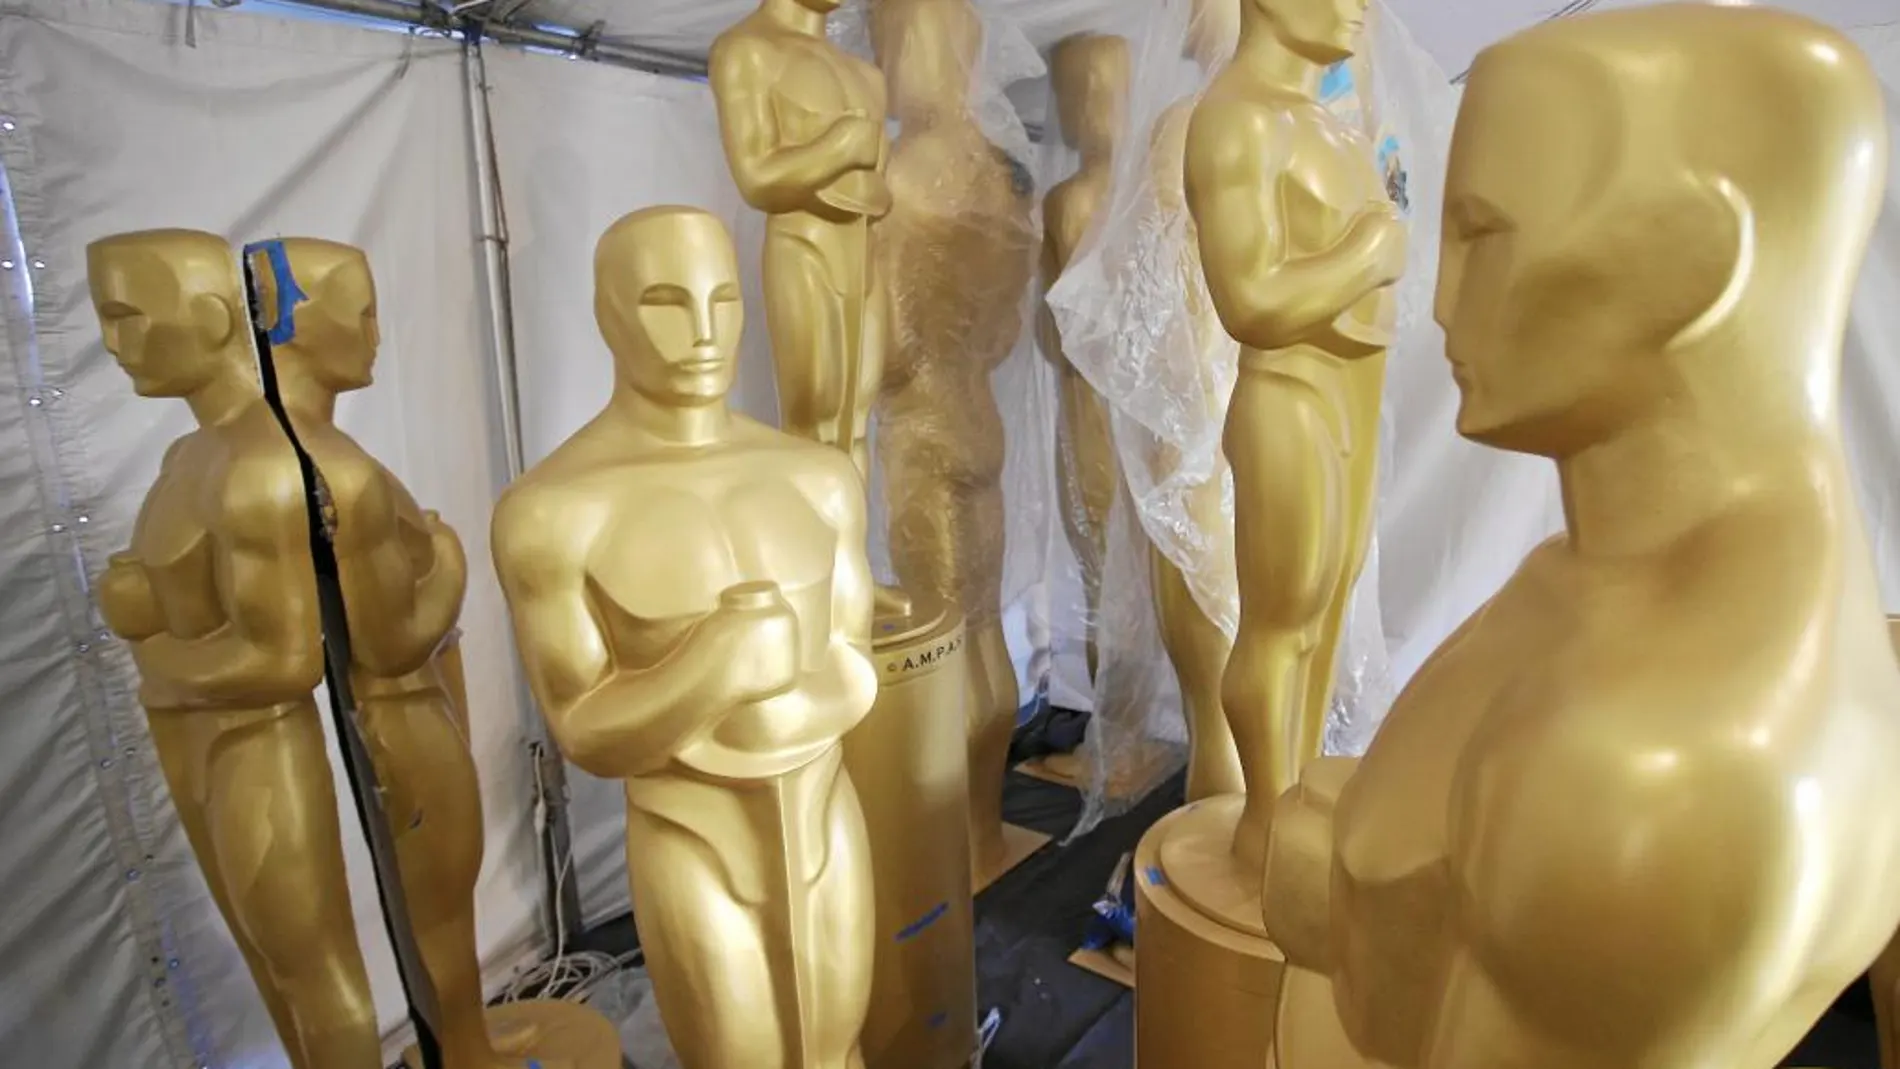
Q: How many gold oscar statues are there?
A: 9